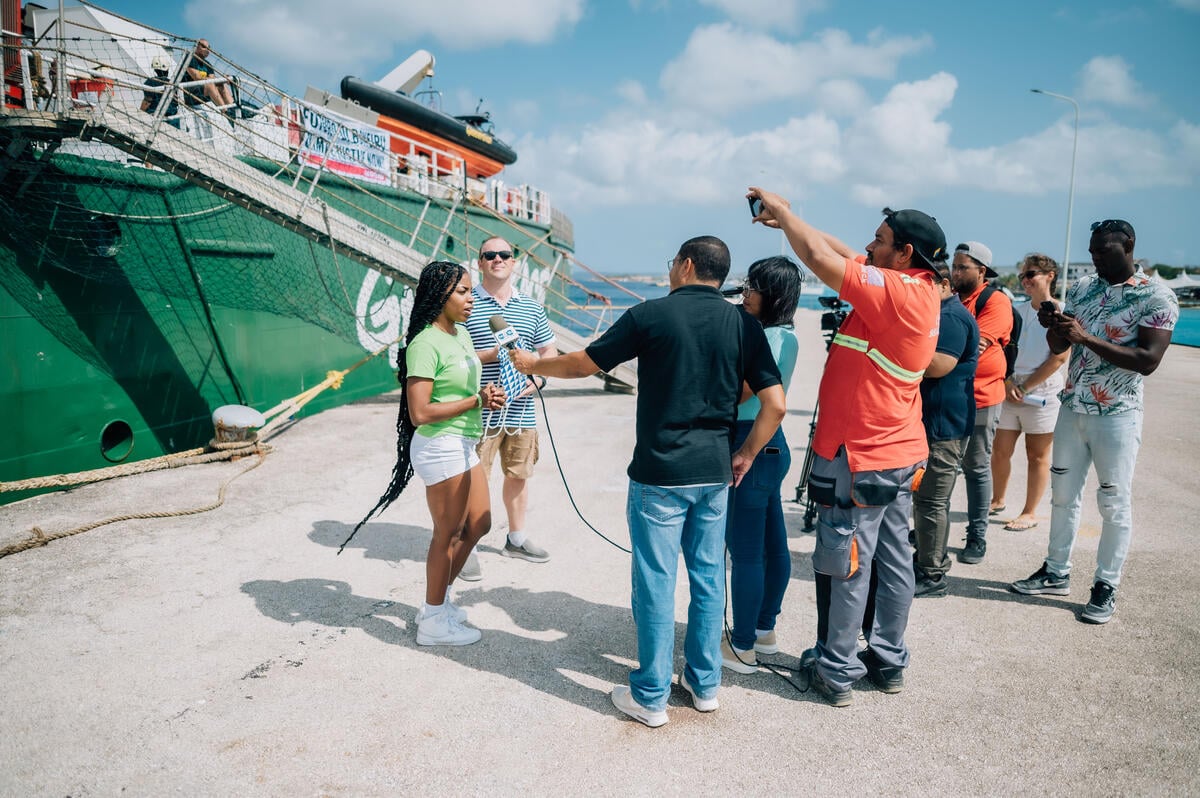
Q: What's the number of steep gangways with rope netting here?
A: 1